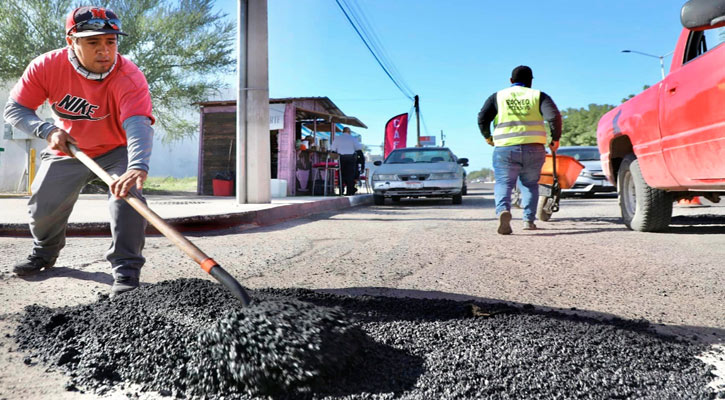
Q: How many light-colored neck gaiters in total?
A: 1